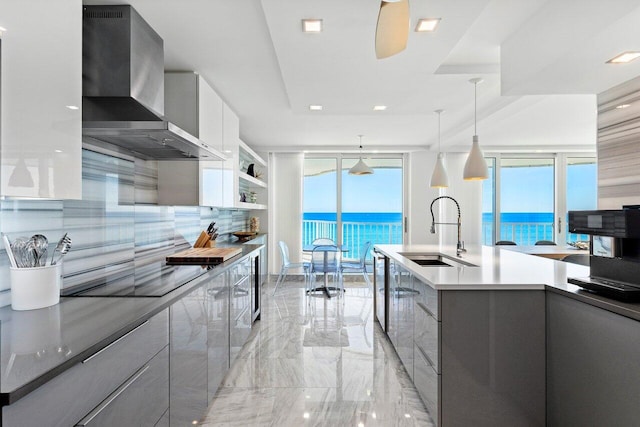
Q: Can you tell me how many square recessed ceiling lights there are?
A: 5